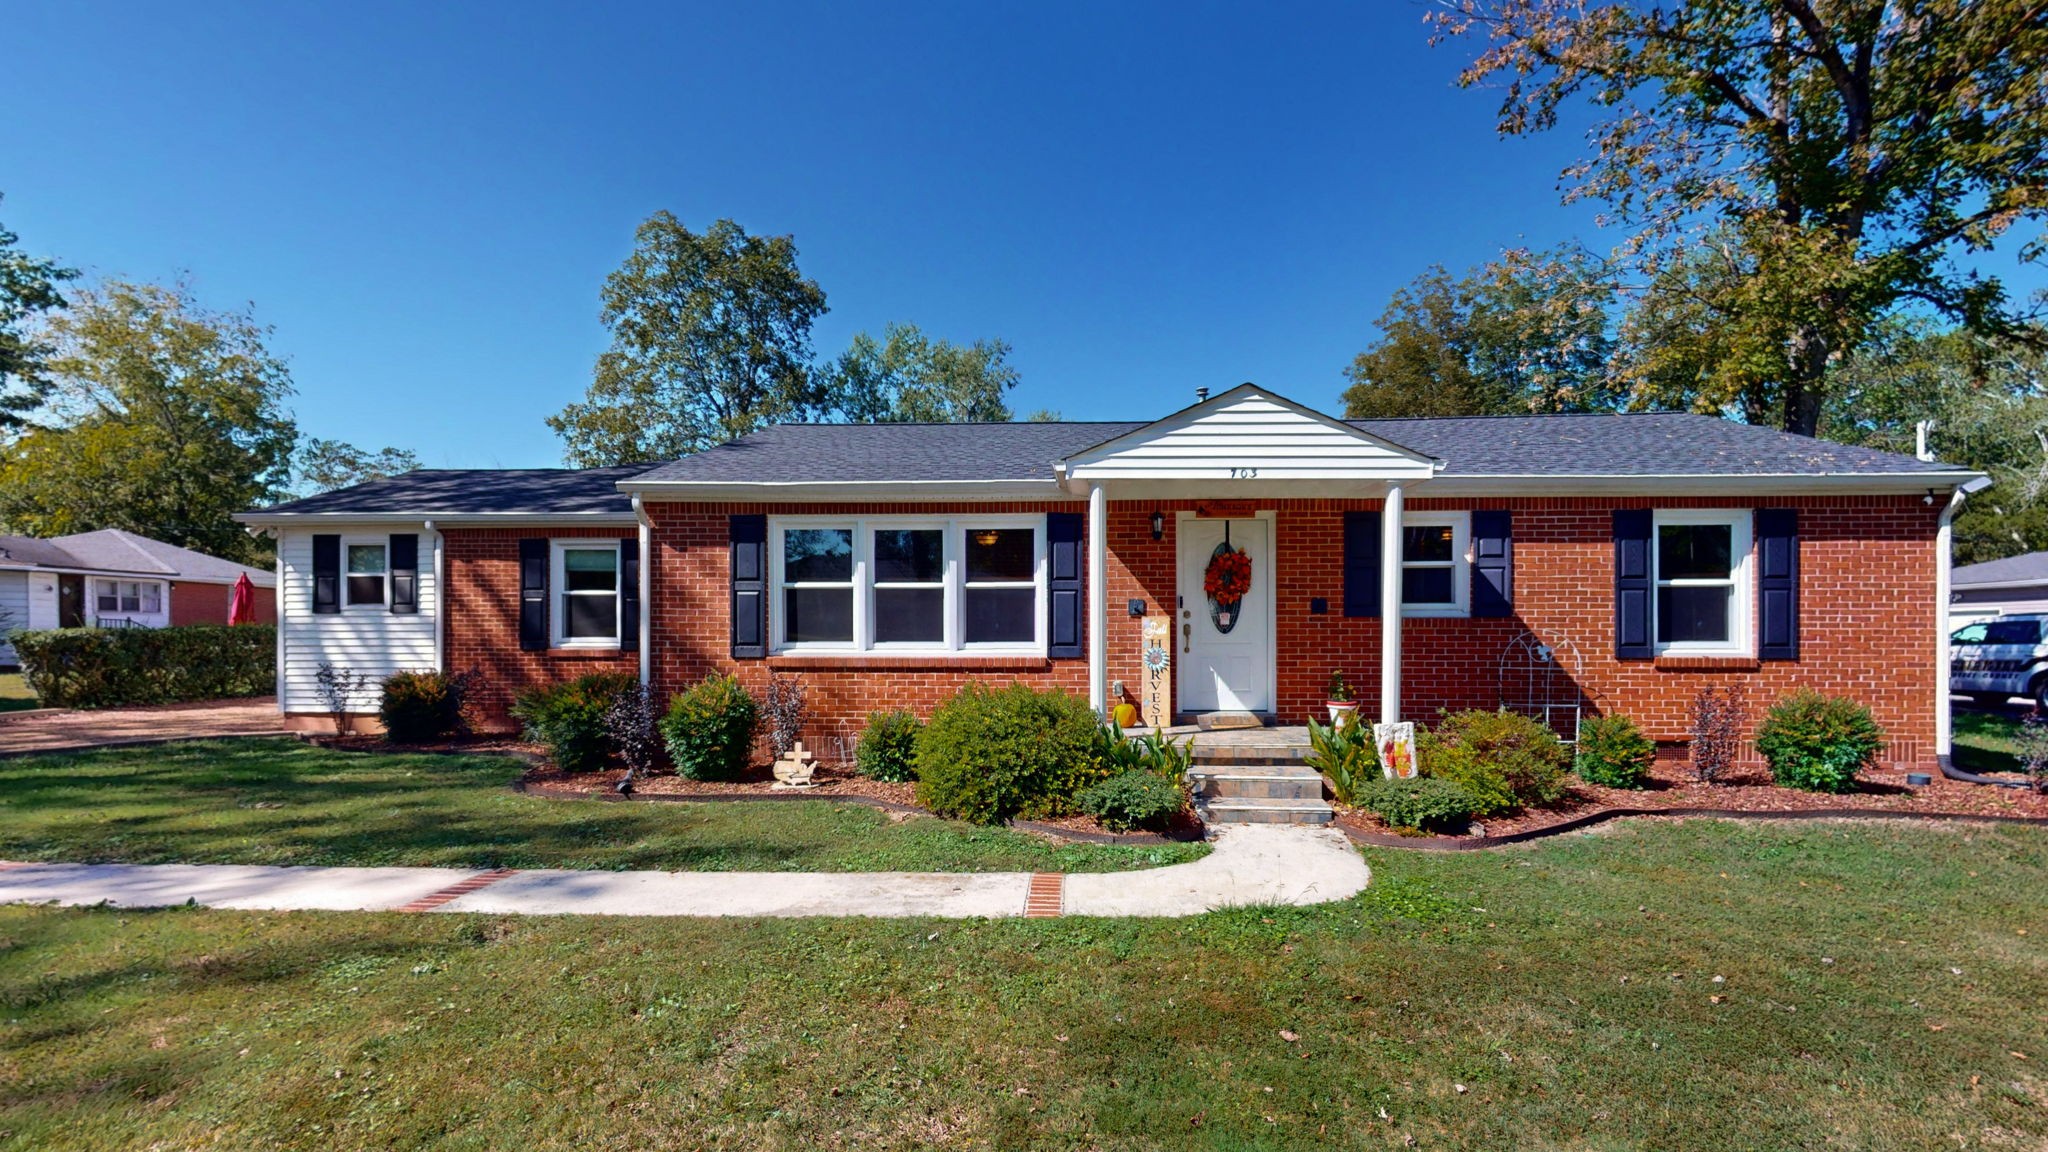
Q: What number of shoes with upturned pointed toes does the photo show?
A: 0